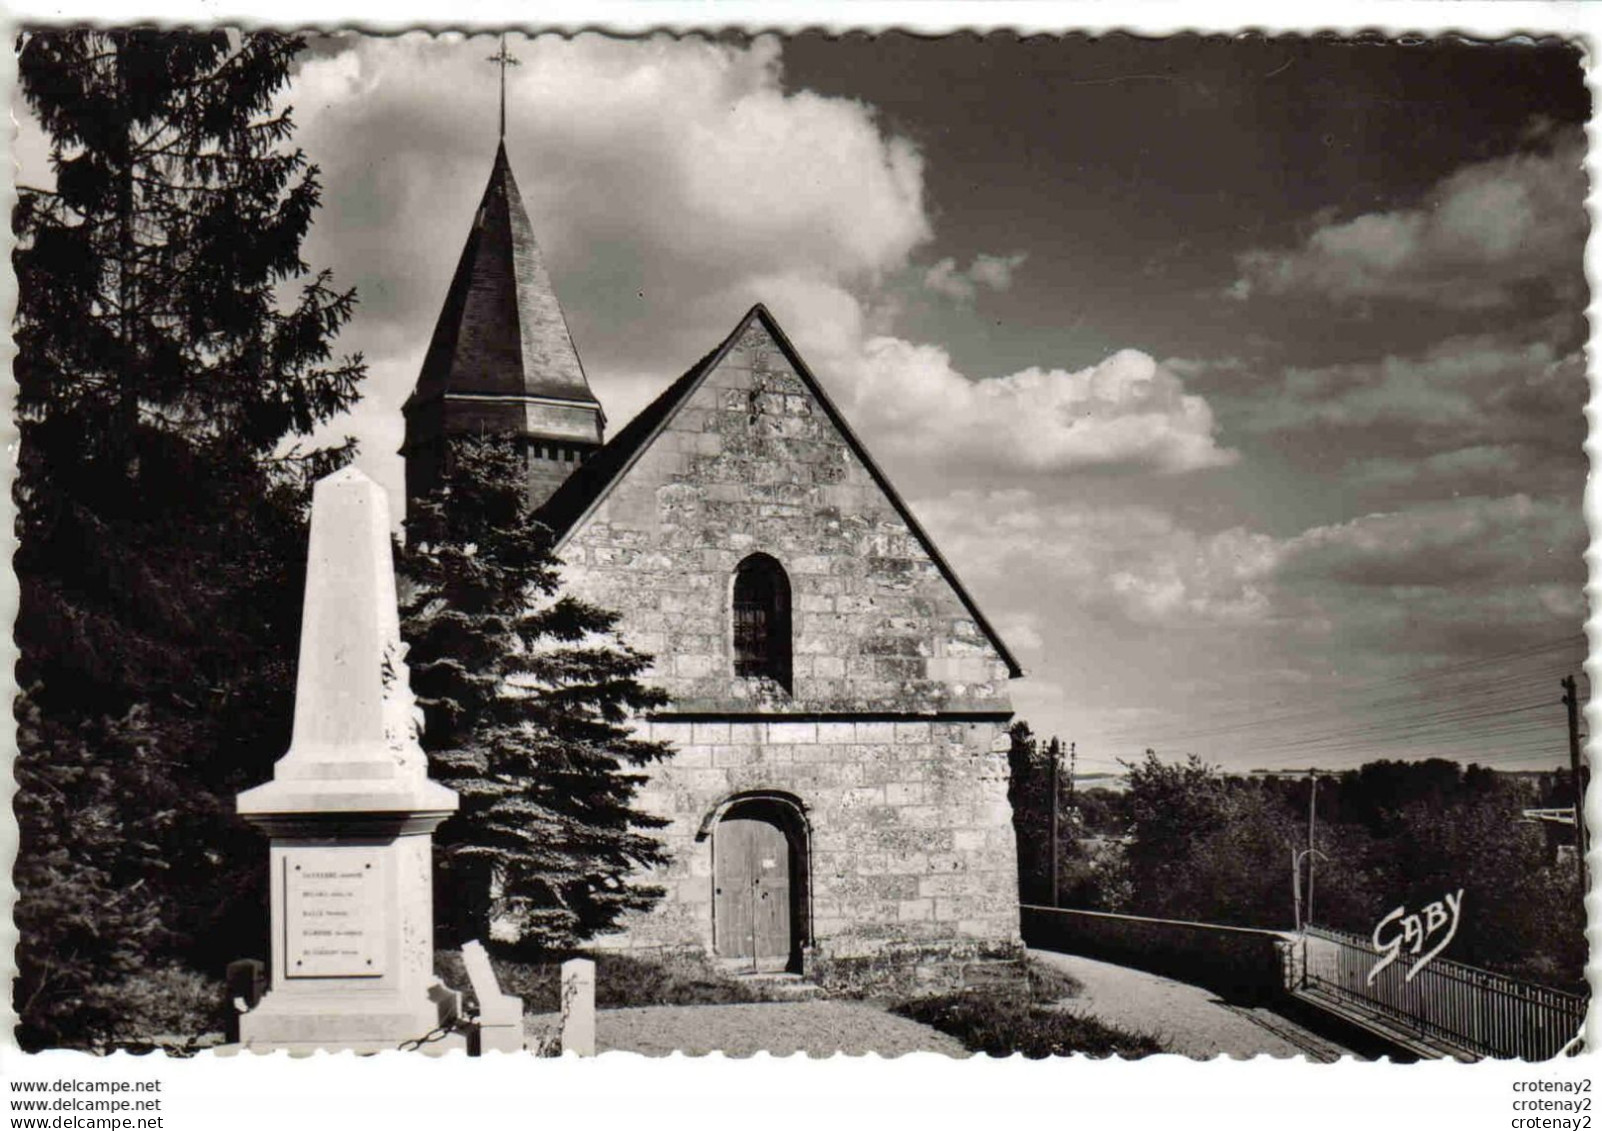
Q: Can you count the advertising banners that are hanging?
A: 0